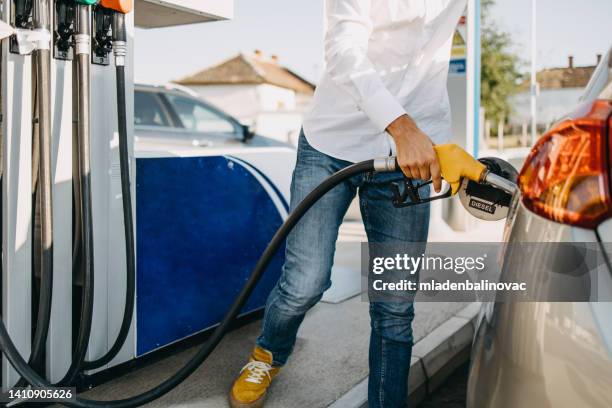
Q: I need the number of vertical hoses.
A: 3